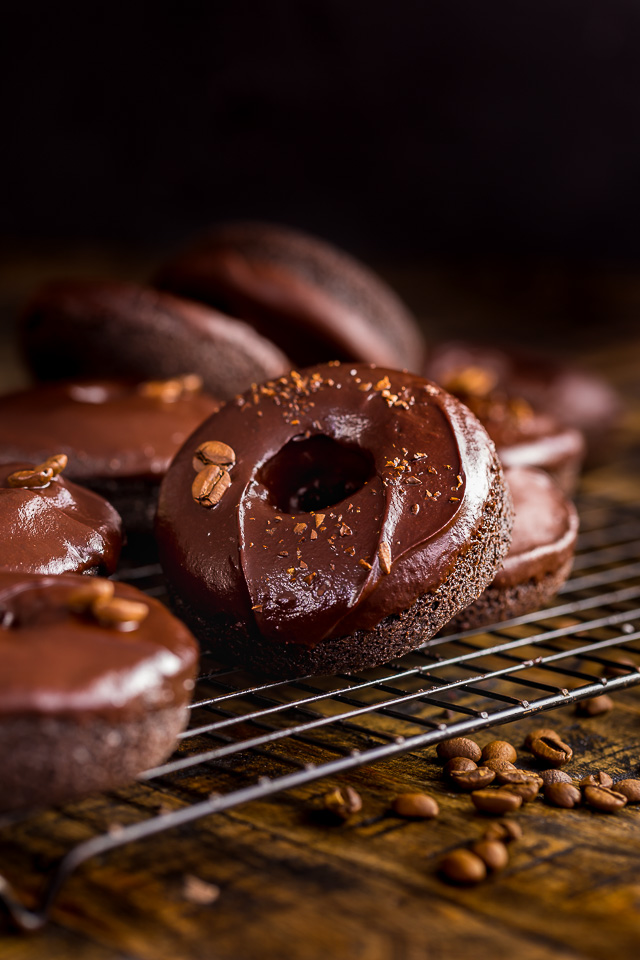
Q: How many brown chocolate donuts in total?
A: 9